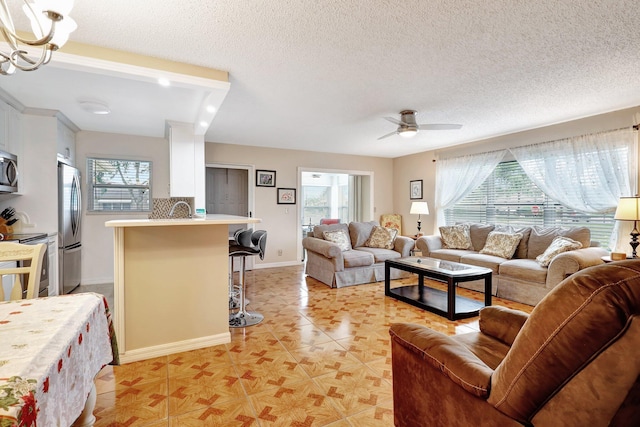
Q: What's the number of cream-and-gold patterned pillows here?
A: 5